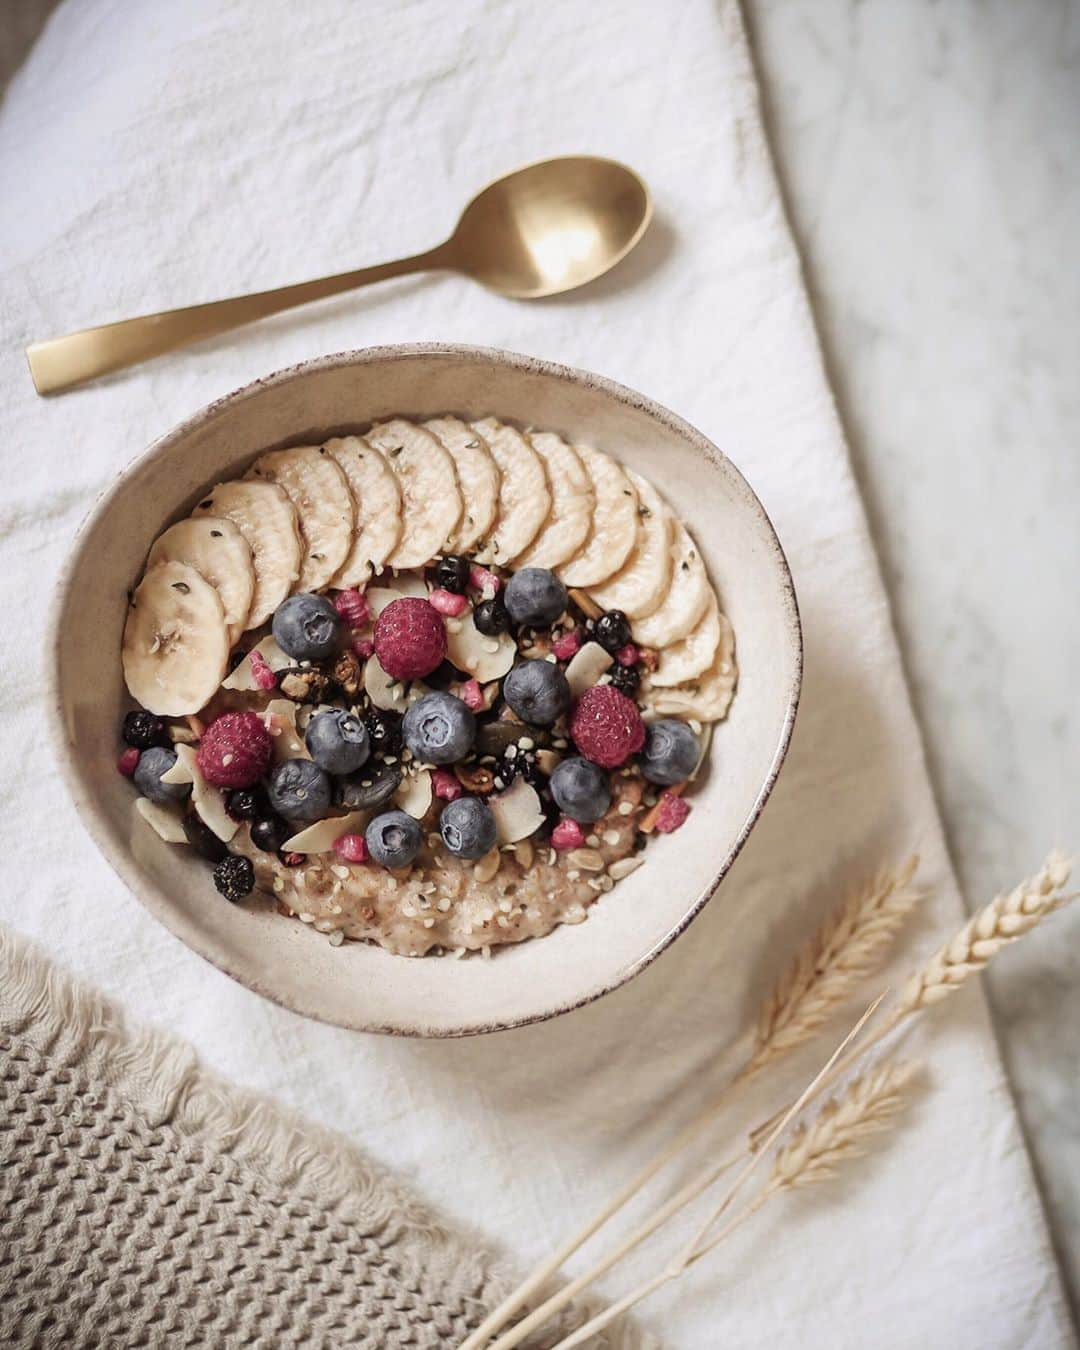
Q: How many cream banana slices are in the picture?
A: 14